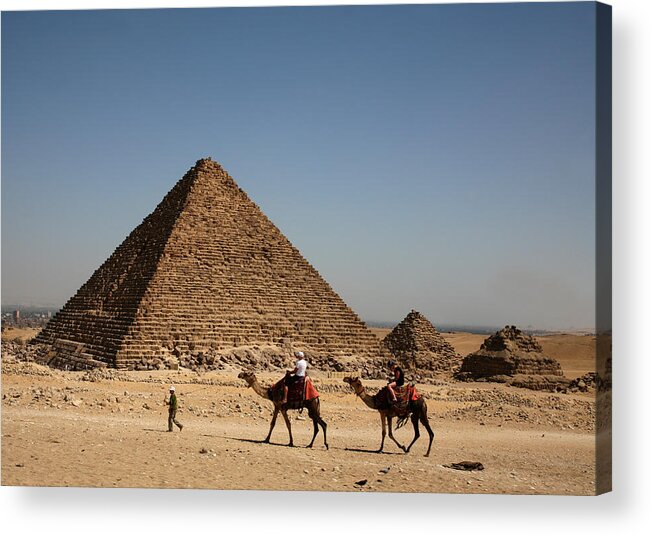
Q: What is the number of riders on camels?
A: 2